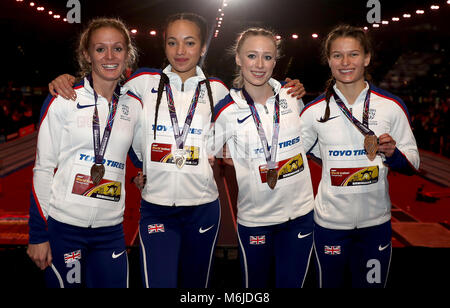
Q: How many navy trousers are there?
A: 4